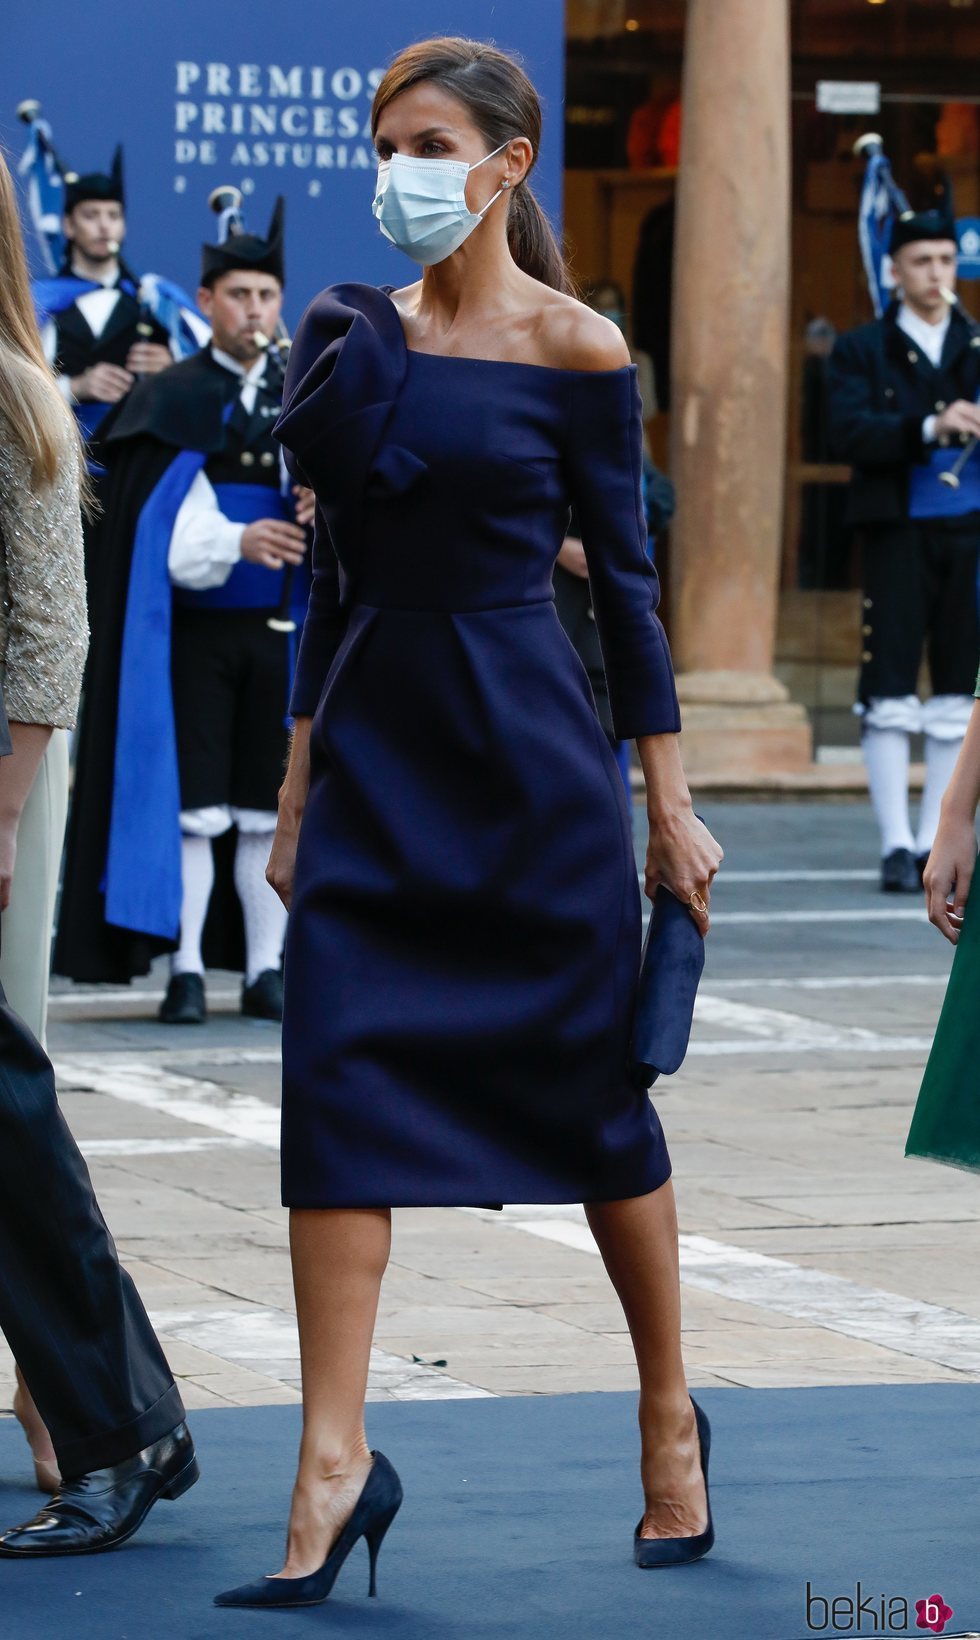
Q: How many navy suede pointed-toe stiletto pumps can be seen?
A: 2